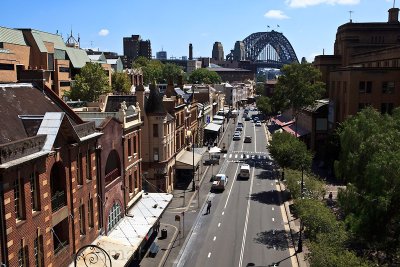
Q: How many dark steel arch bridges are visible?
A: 1